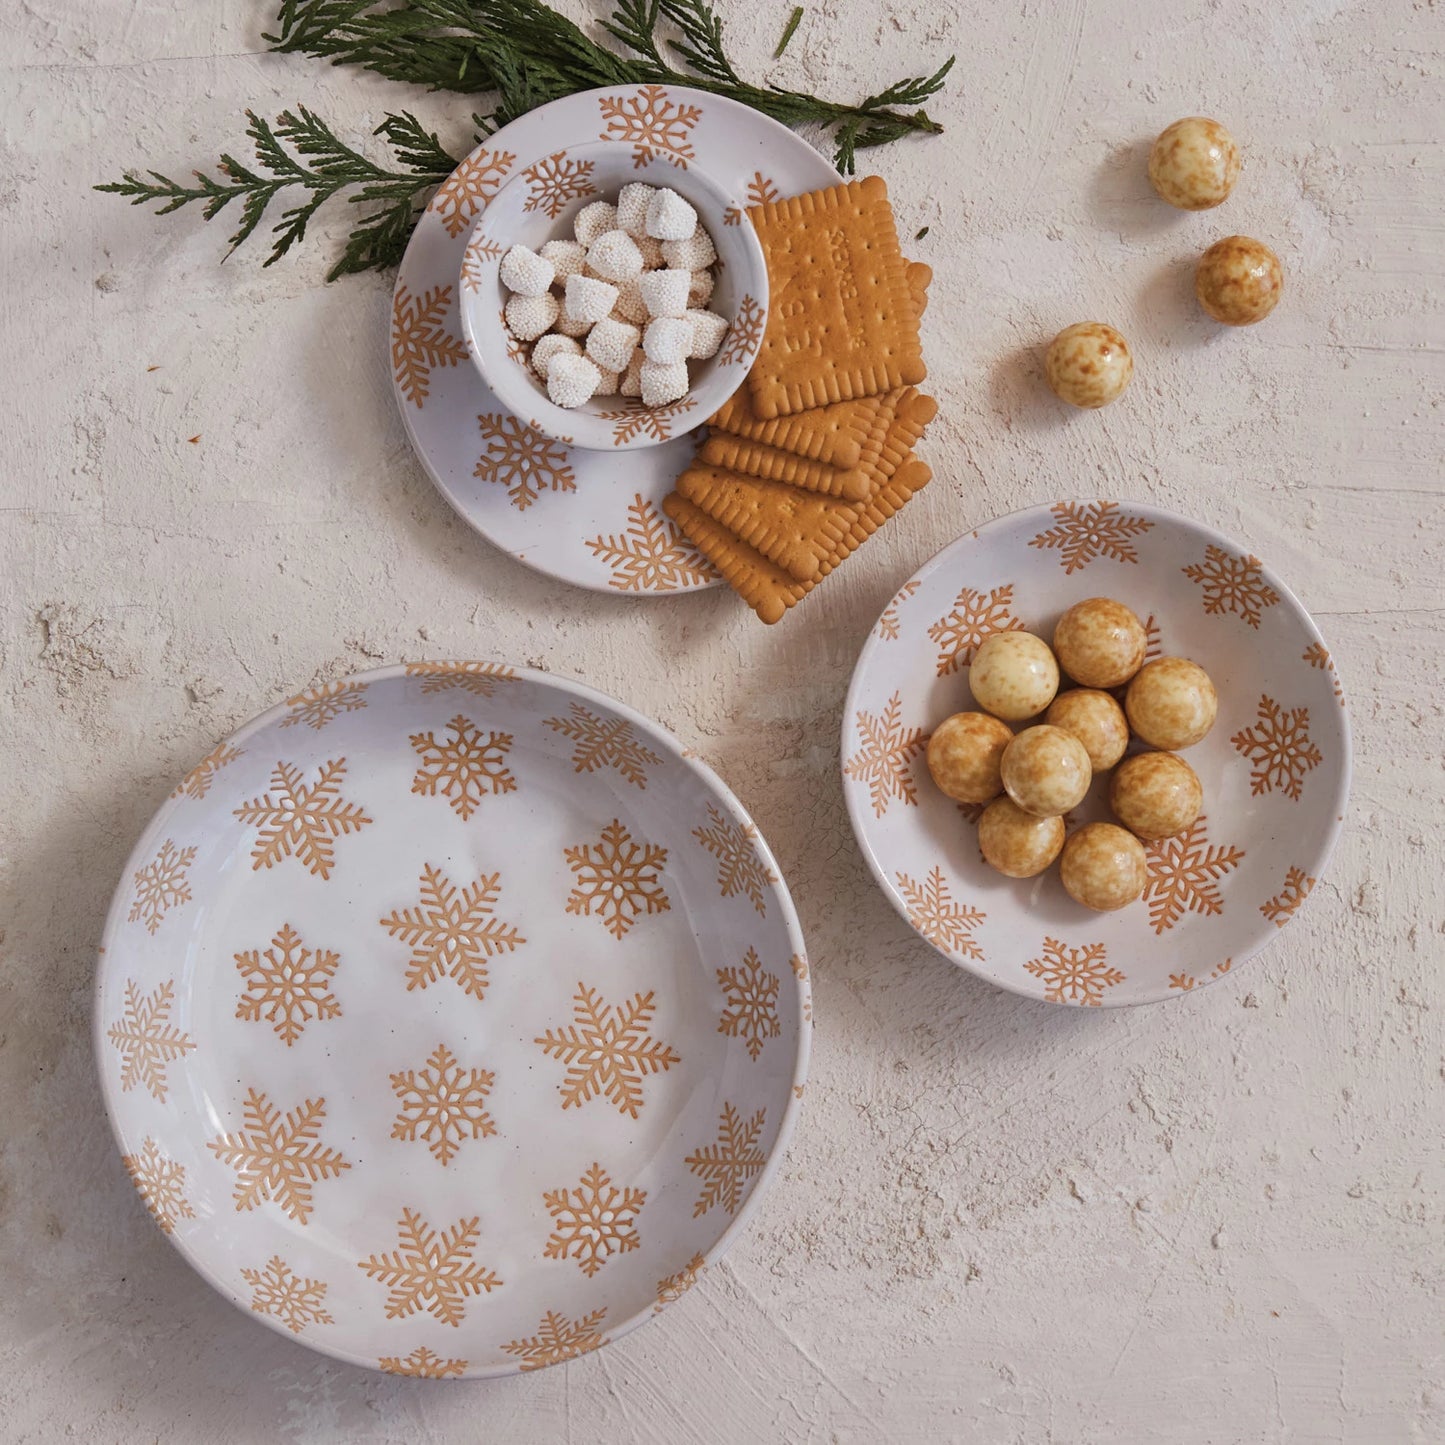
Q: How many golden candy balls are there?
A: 12